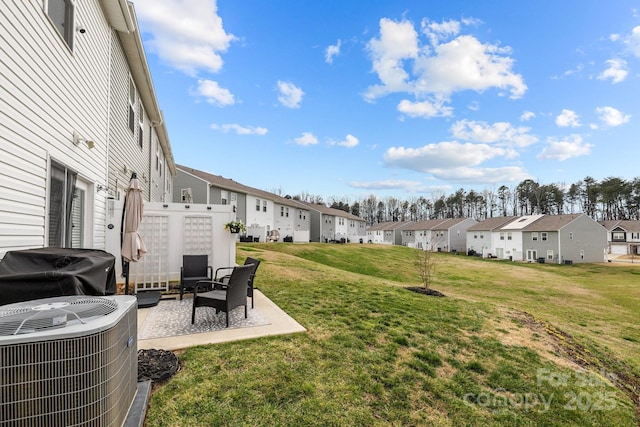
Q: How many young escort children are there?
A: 0